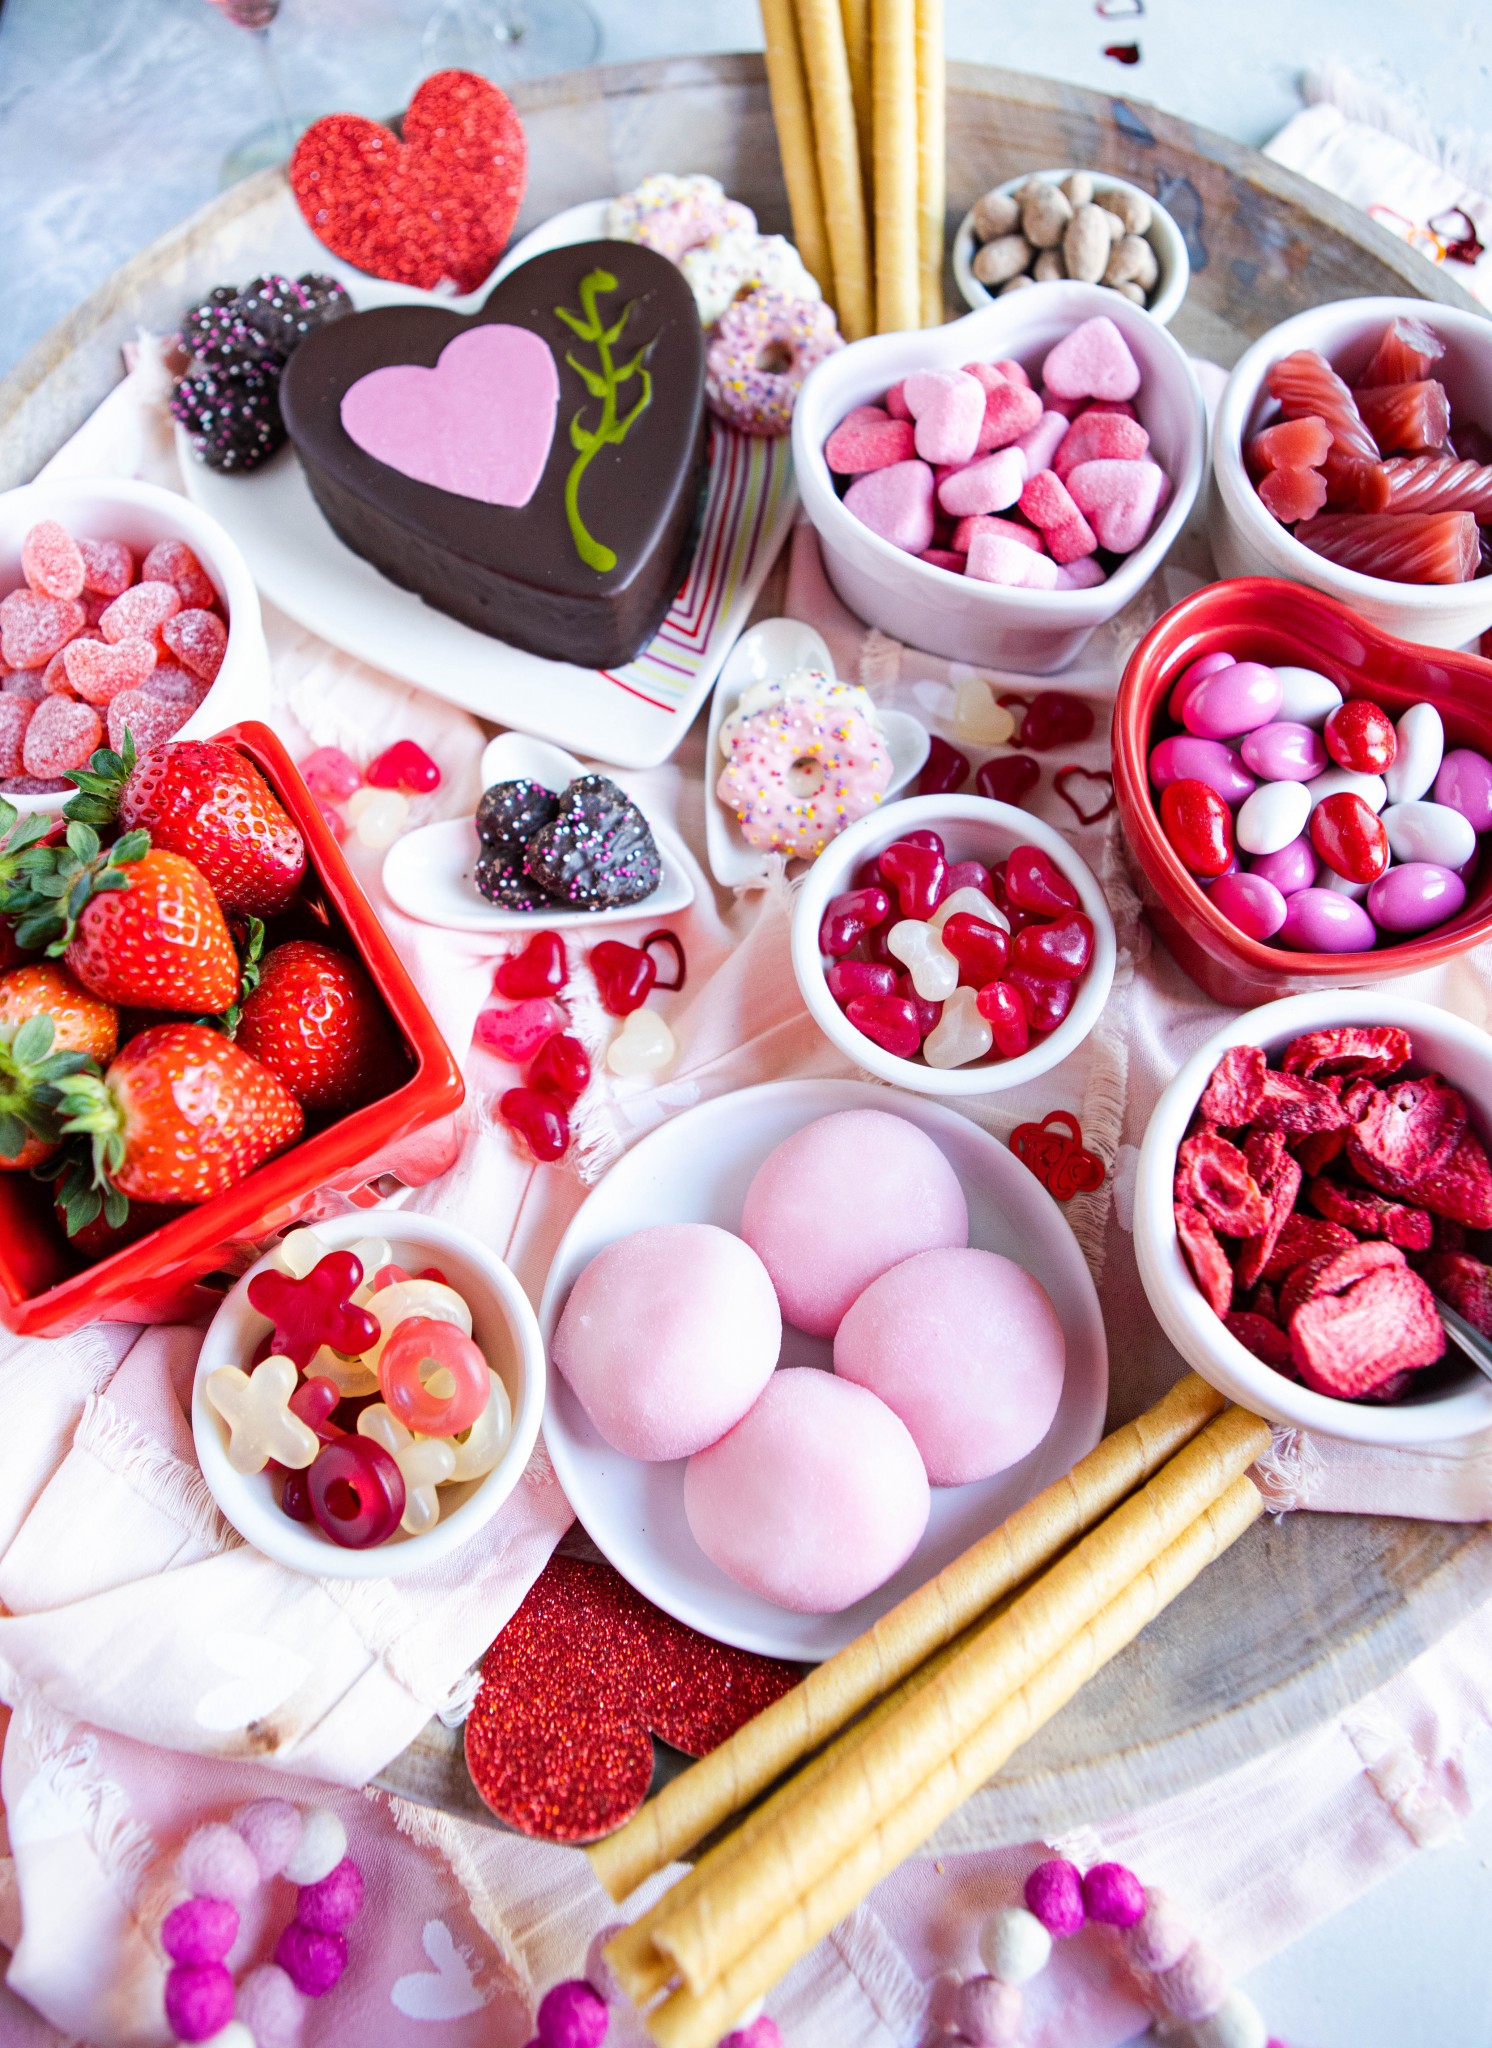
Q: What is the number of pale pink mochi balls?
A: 4